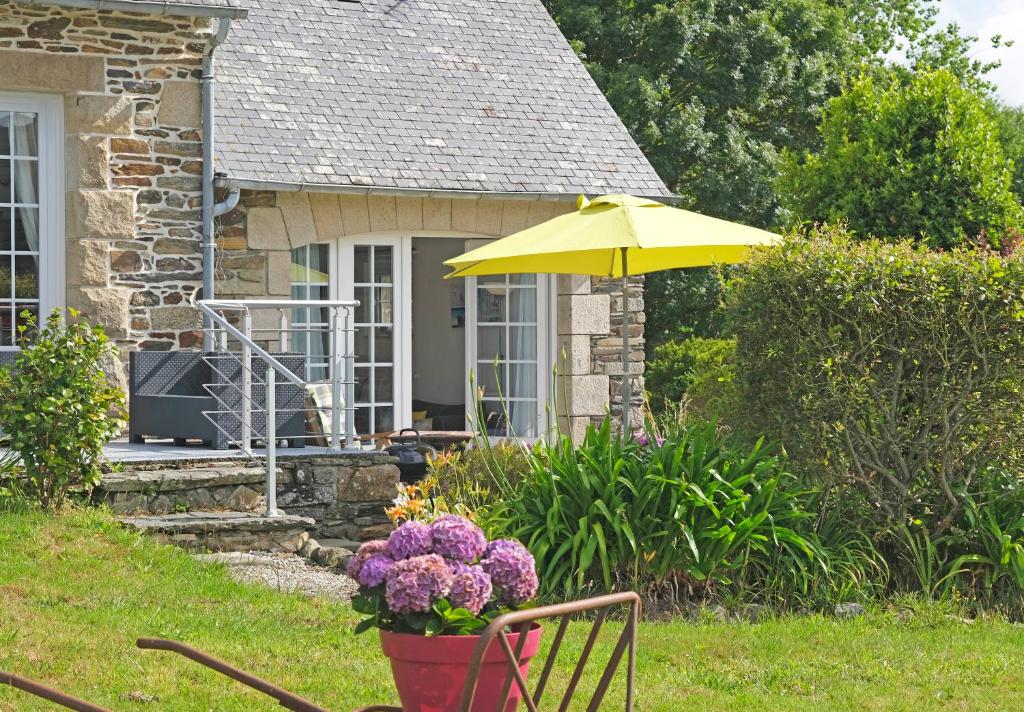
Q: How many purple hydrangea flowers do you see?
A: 7